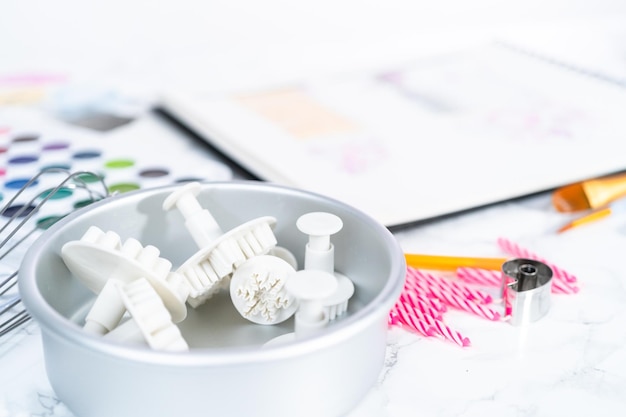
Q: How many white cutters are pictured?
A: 6